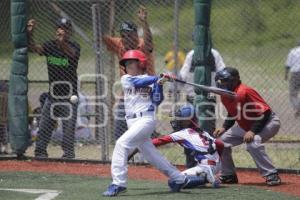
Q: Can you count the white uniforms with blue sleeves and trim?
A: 1